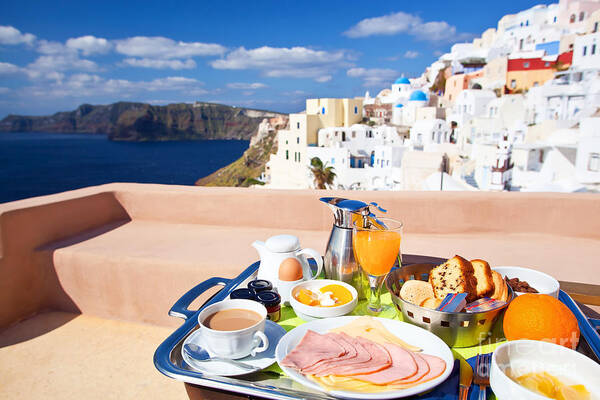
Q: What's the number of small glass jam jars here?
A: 3